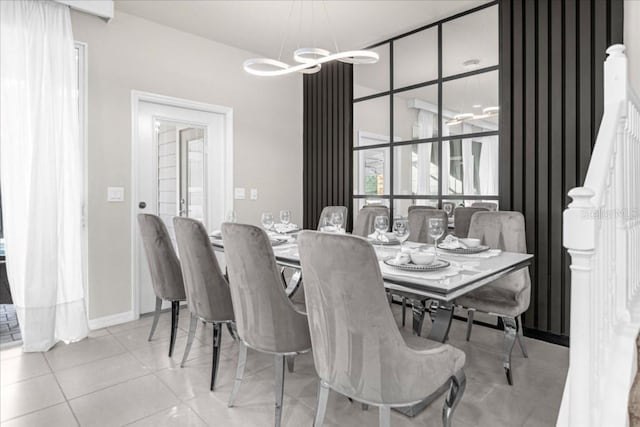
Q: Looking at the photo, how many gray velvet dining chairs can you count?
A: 8